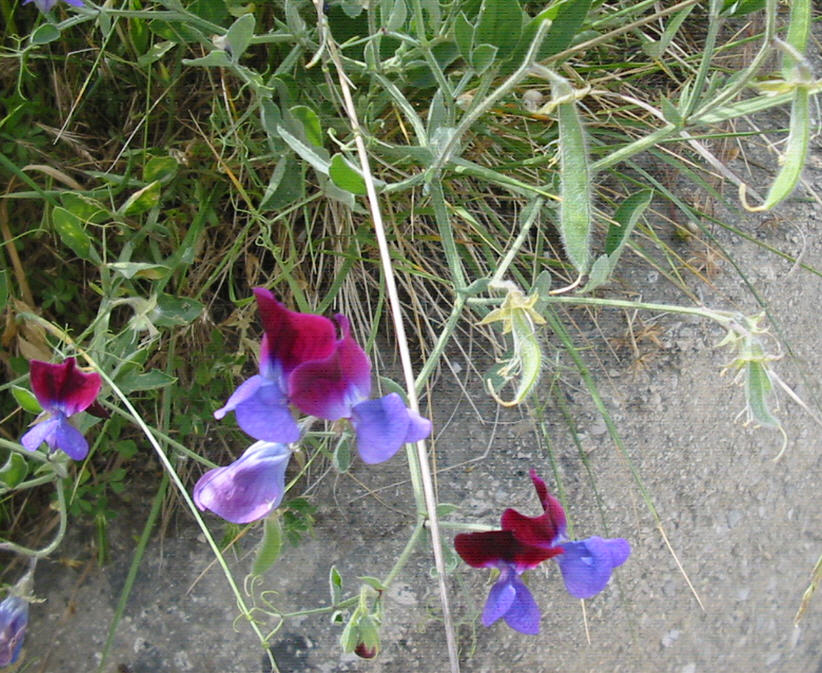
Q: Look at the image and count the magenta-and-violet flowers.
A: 5